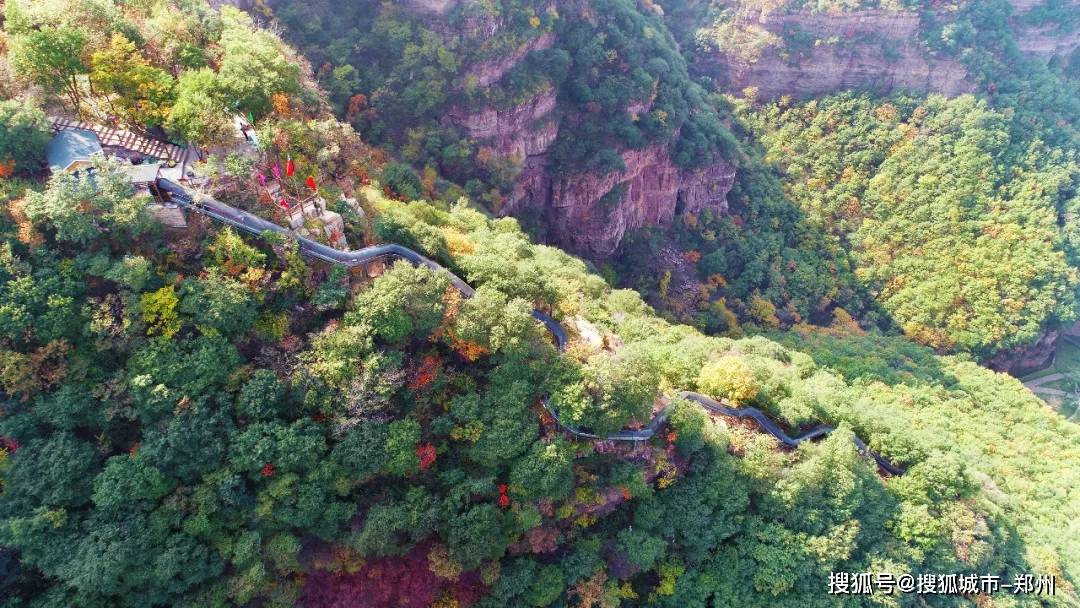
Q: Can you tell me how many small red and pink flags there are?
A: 5